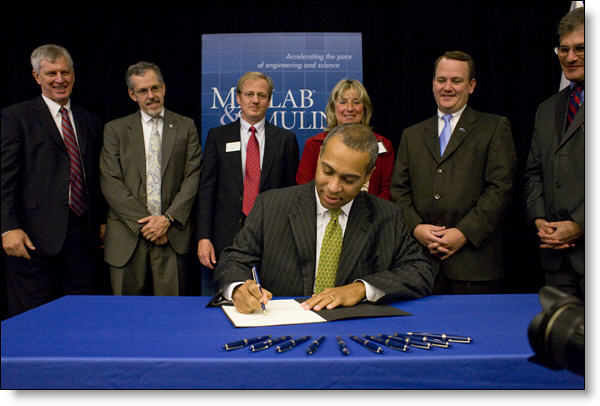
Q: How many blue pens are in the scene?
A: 11